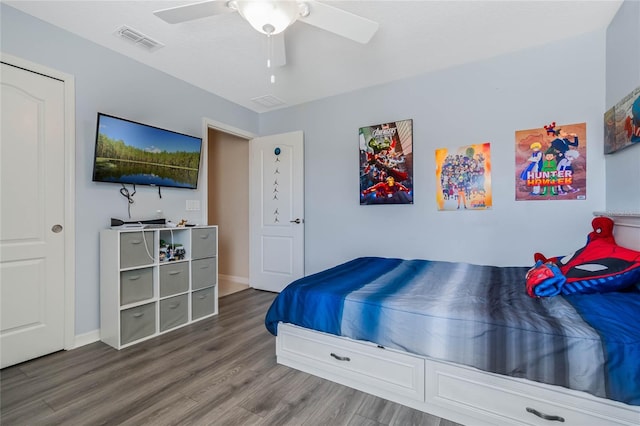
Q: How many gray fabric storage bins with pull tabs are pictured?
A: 8